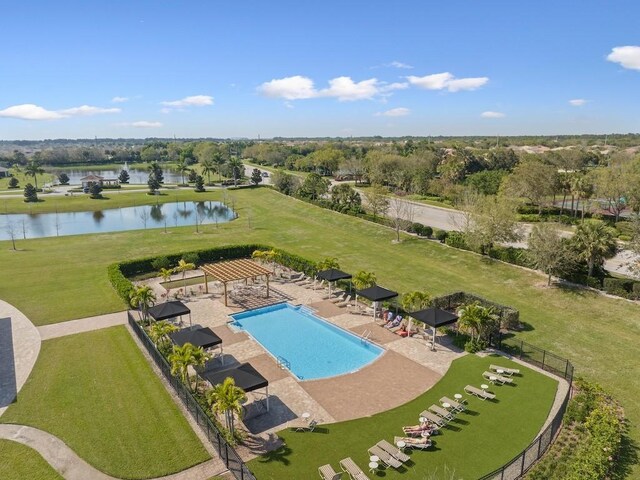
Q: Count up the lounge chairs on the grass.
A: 13